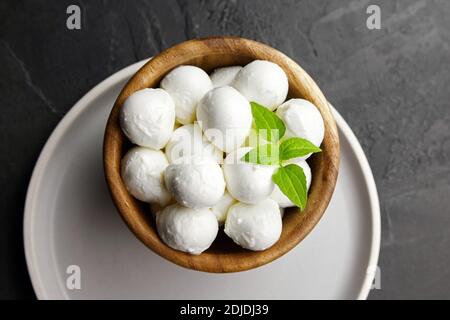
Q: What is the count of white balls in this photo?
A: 14